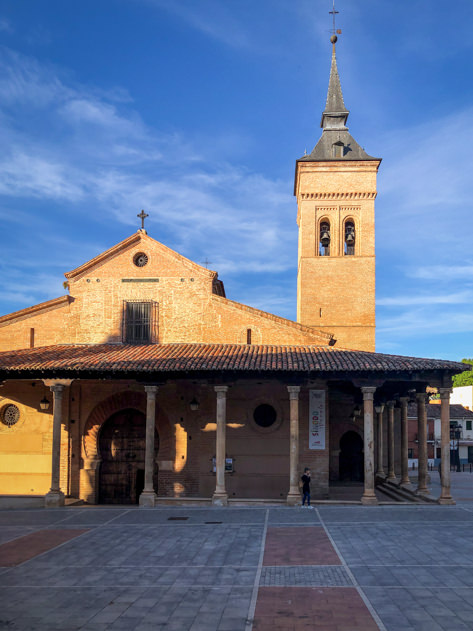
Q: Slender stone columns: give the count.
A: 10